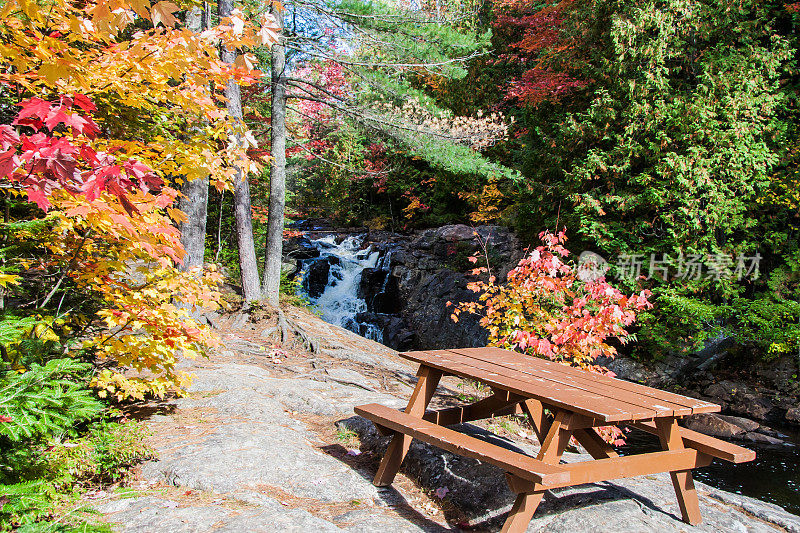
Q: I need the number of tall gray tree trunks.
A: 3